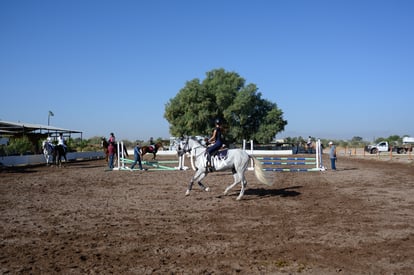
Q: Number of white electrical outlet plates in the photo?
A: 0